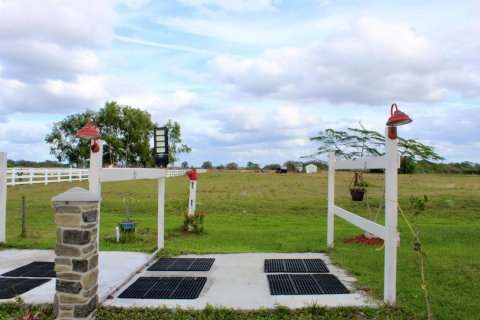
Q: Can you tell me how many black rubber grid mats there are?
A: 6